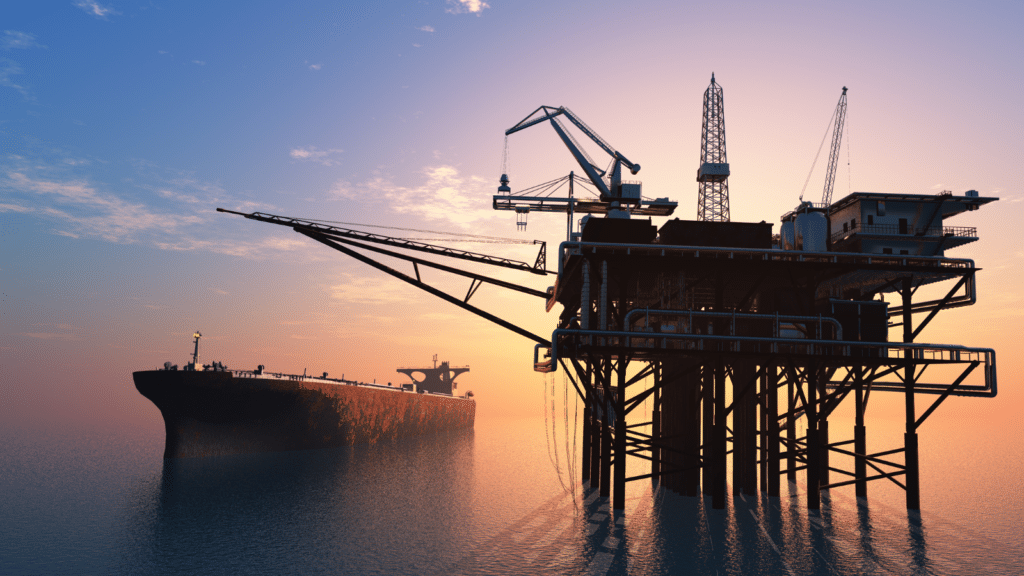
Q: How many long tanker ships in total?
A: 1